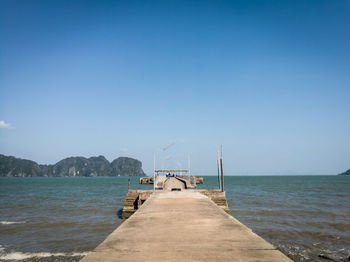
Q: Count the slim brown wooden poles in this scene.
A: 2